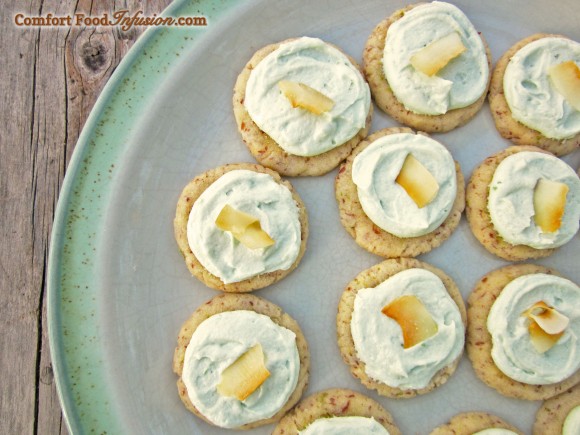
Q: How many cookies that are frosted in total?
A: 12